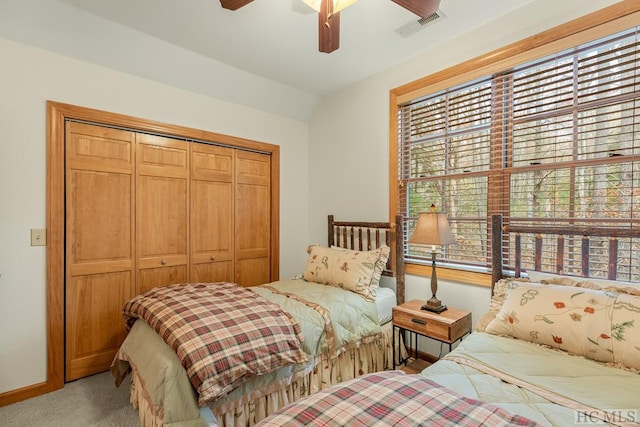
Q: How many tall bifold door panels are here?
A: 4